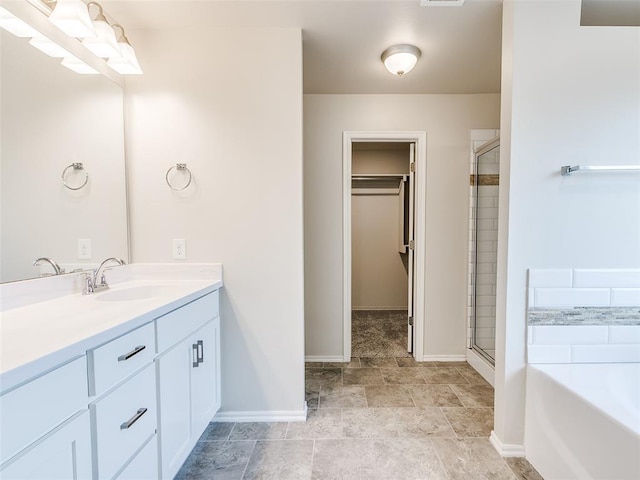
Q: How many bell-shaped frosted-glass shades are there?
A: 3